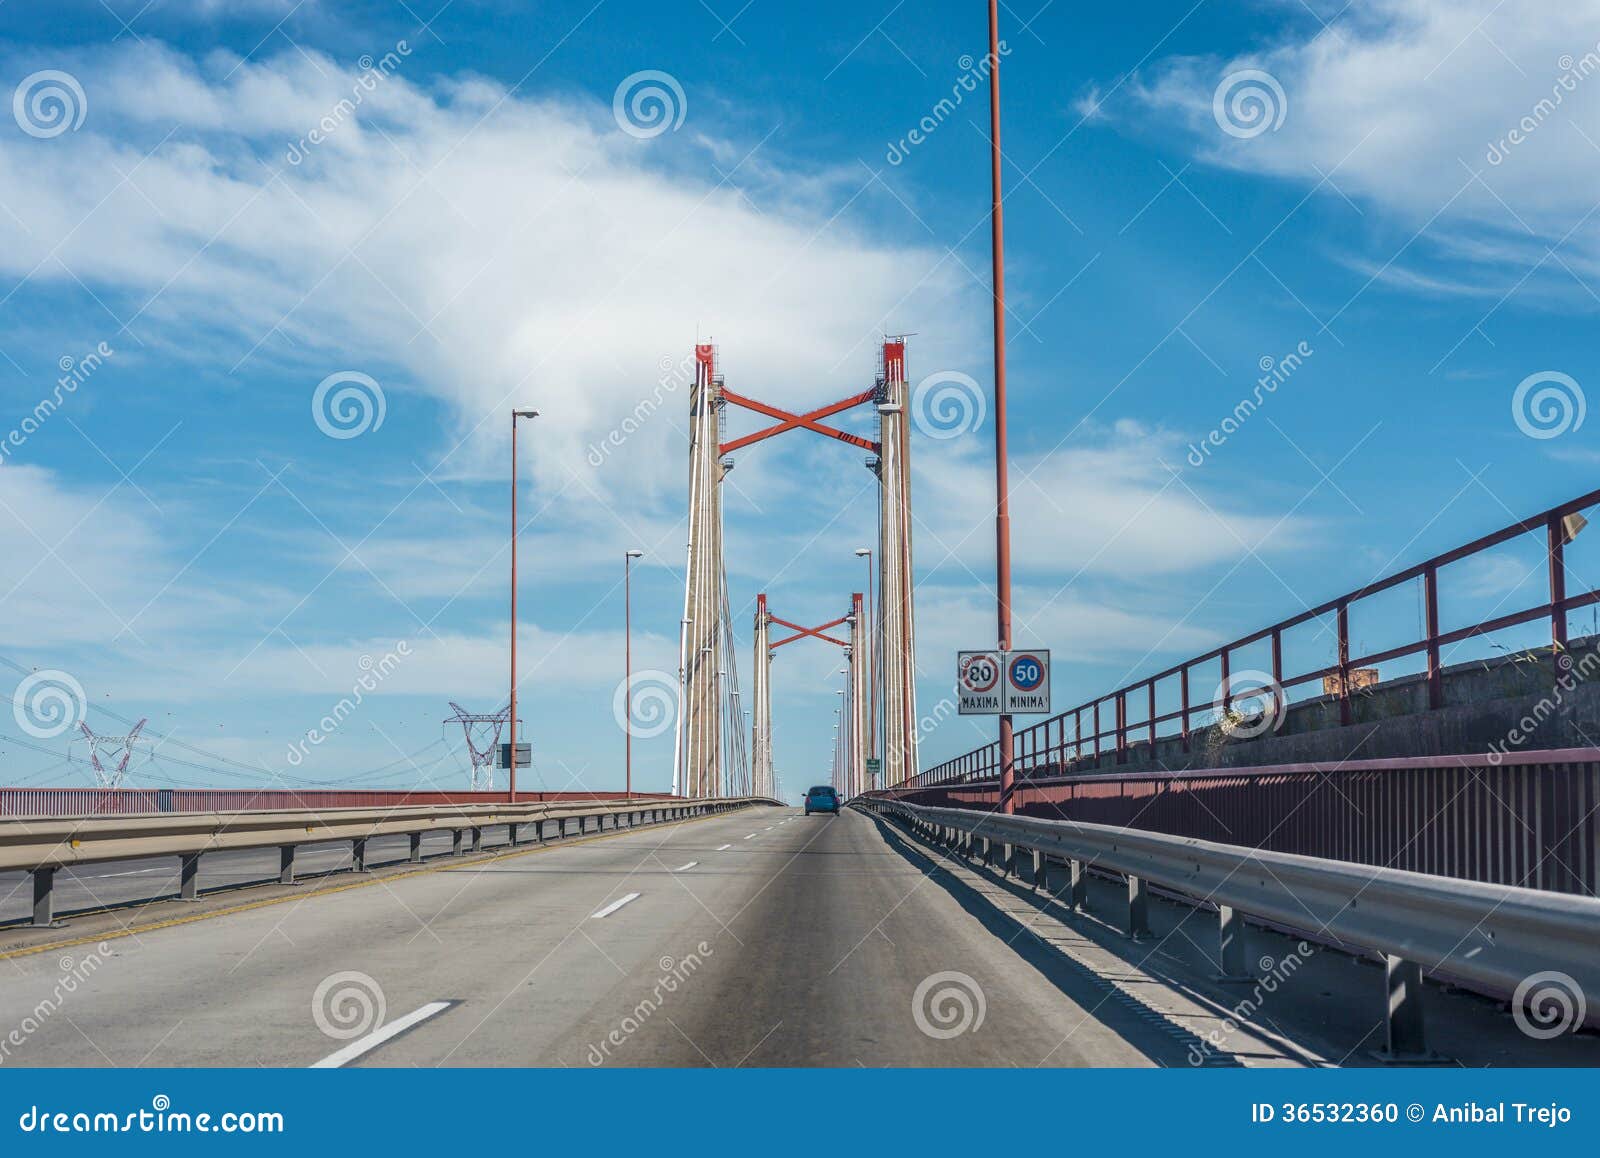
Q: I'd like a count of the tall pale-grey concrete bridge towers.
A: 4